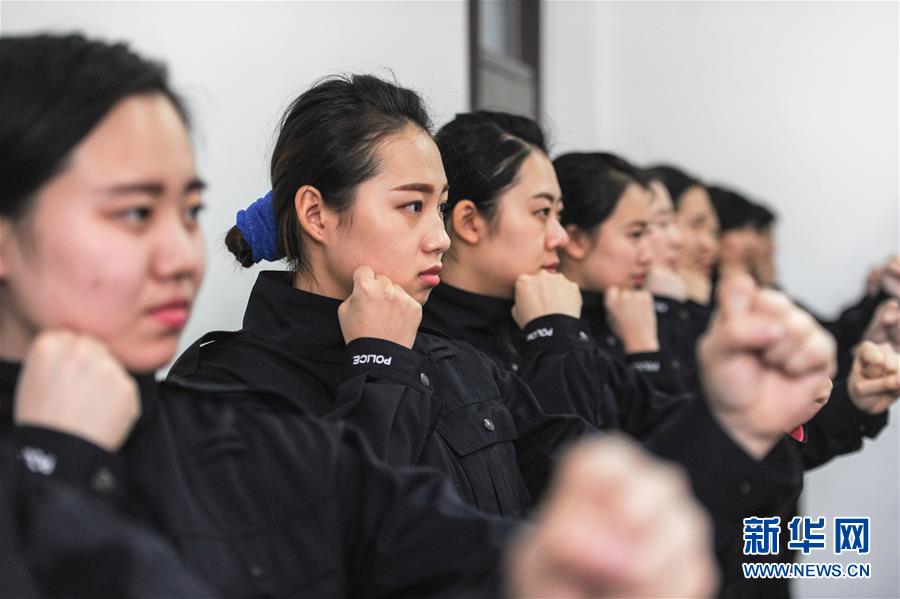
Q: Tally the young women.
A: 8